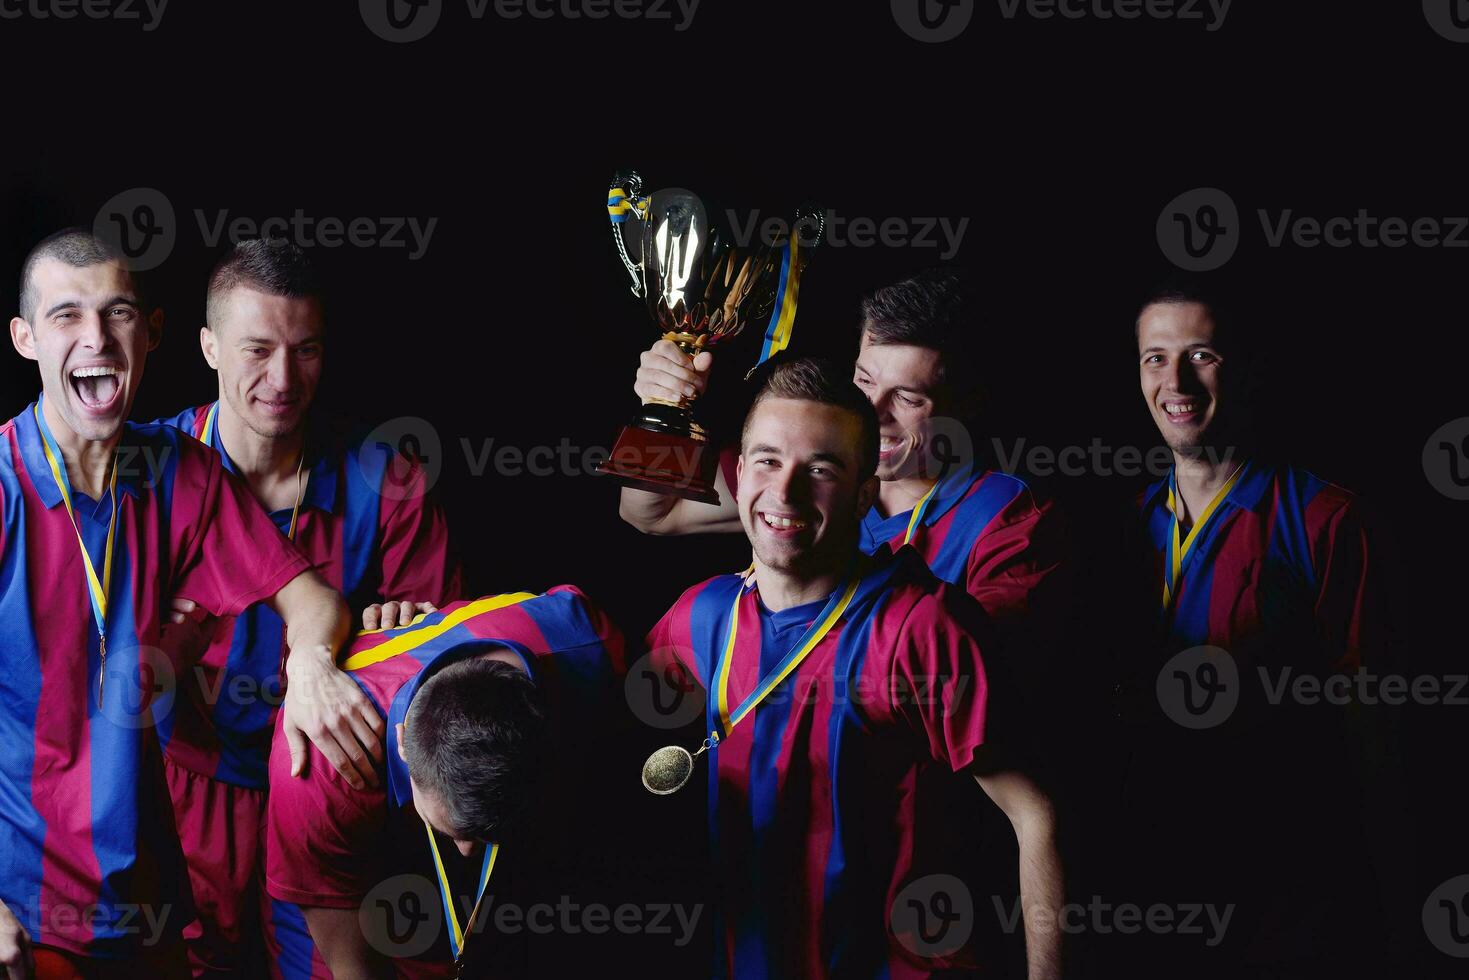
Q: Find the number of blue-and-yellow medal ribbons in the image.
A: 6